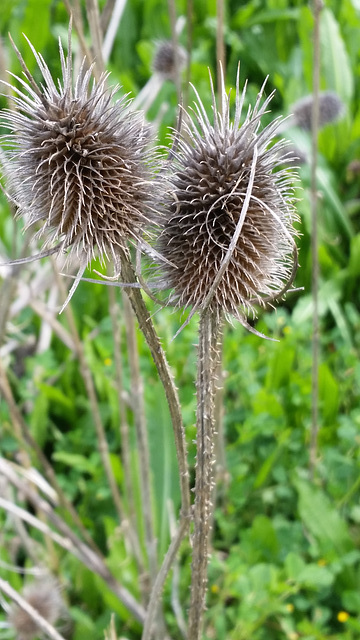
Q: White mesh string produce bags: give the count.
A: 0